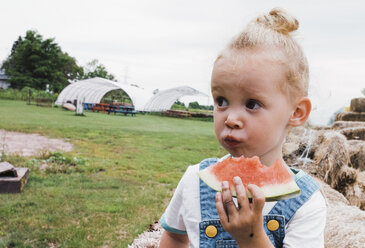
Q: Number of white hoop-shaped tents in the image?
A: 2